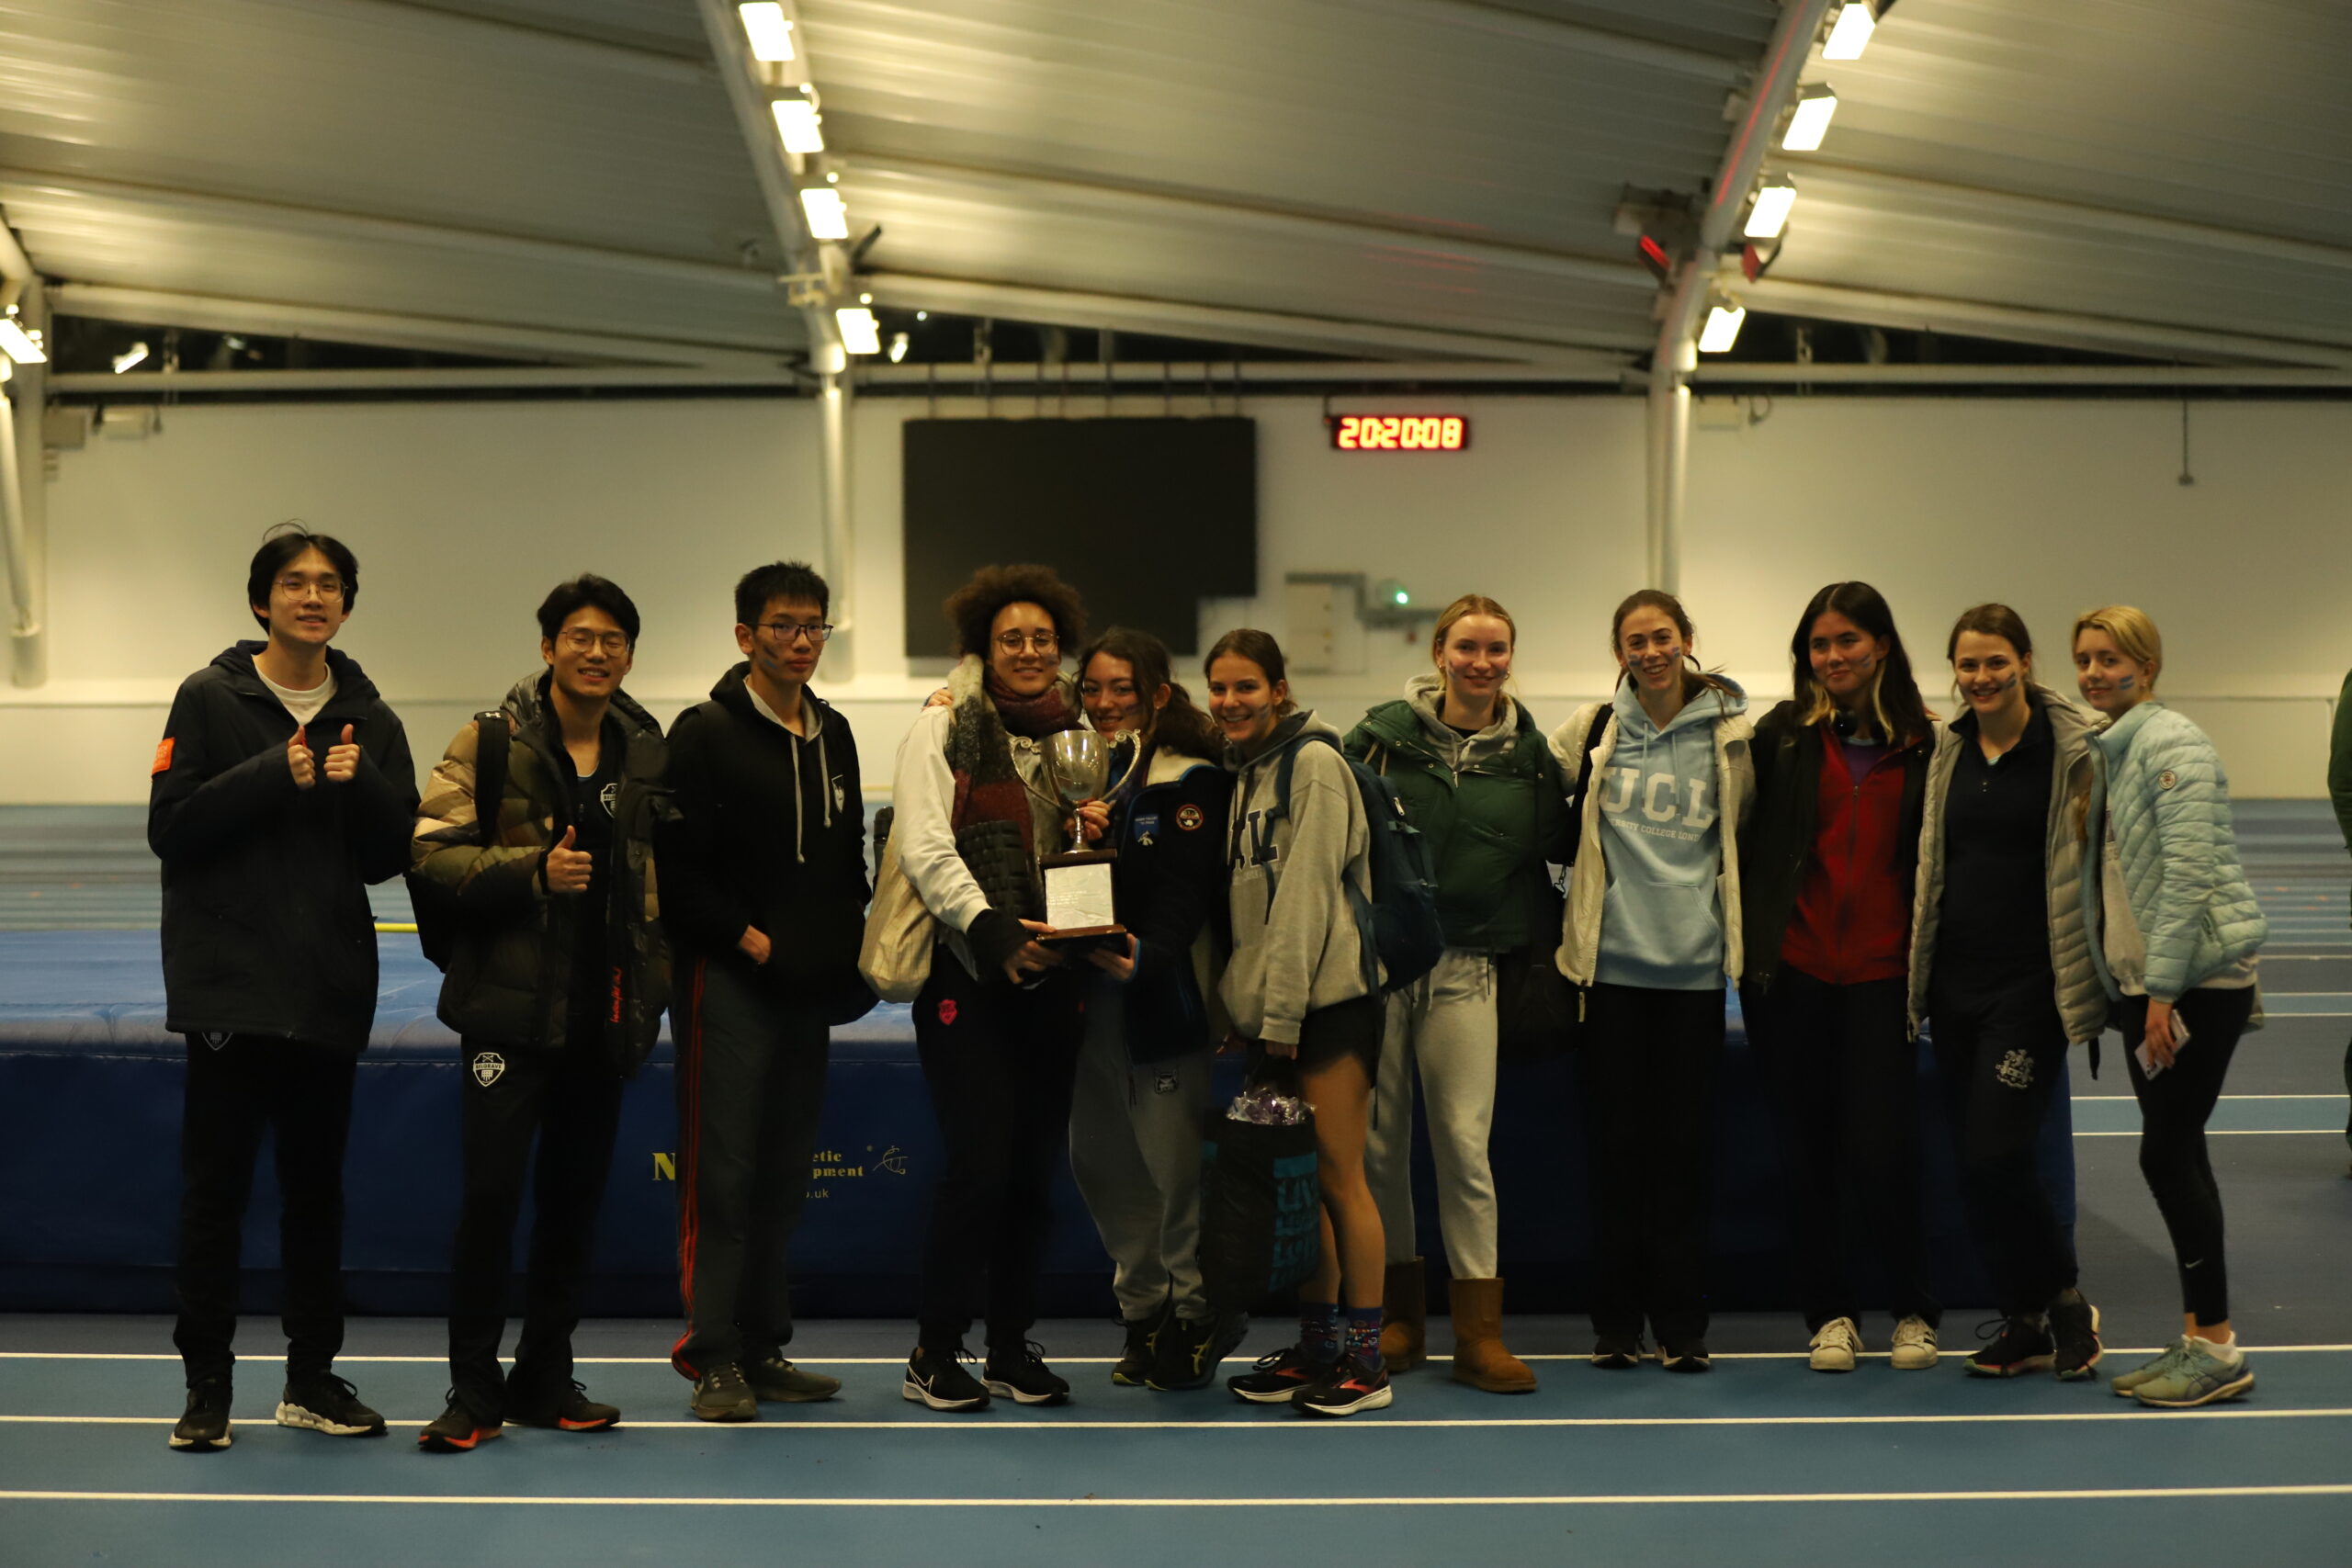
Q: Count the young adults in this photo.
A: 11